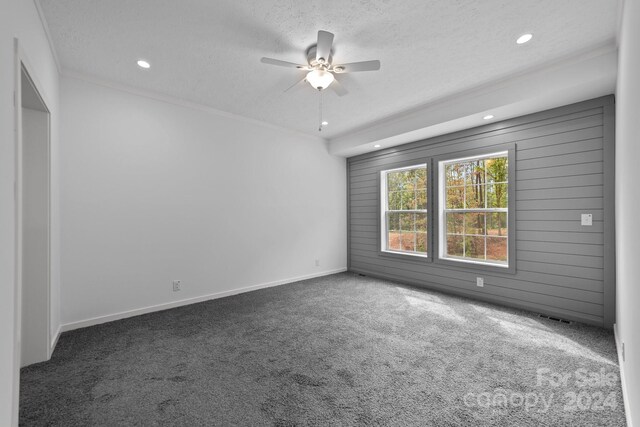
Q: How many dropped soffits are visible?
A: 1